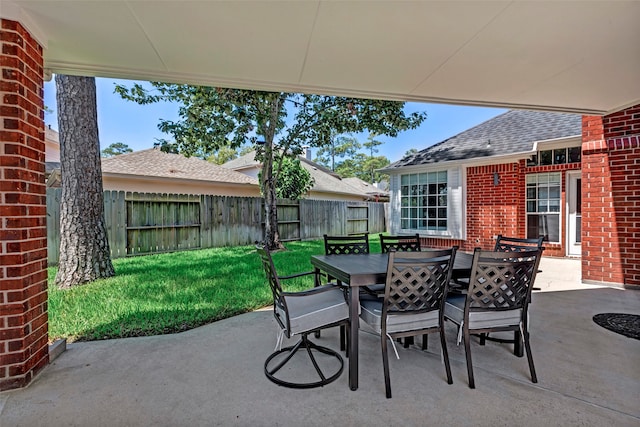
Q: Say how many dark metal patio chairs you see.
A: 6